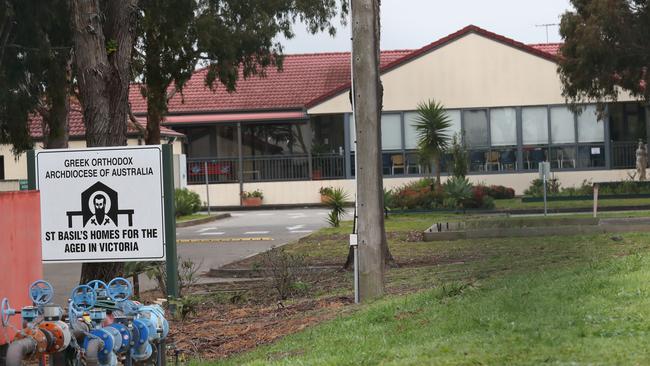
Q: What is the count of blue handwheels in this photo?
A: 5